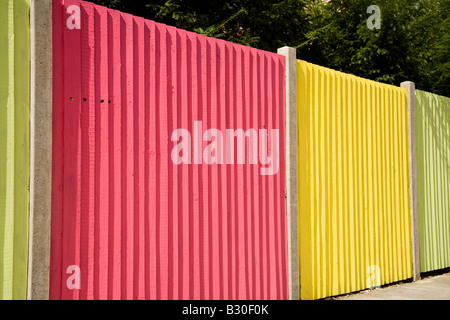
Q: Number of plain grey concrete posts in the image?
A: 3